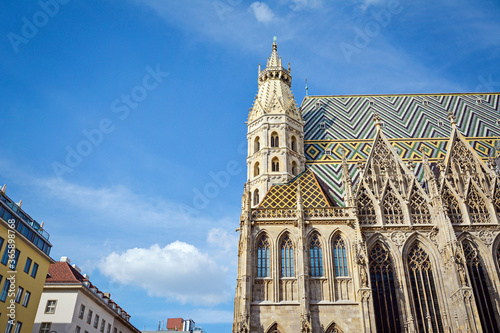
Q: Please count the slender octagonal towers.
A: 1